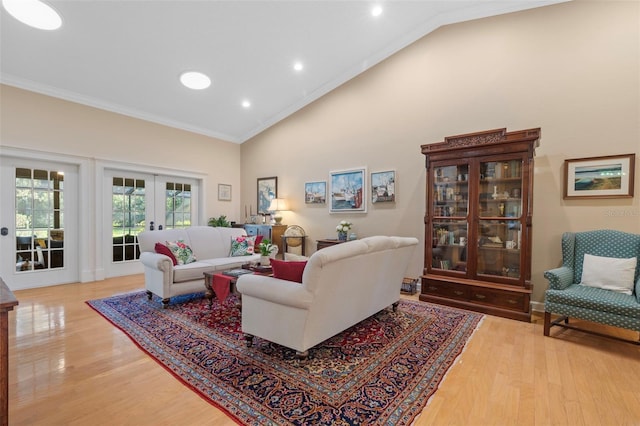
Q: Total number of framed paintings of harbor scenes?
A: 3